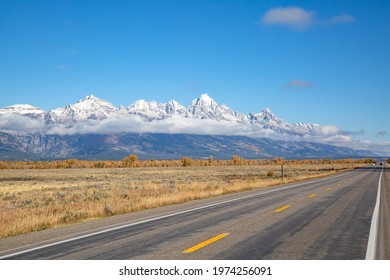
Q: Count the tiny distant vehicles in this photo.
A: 2